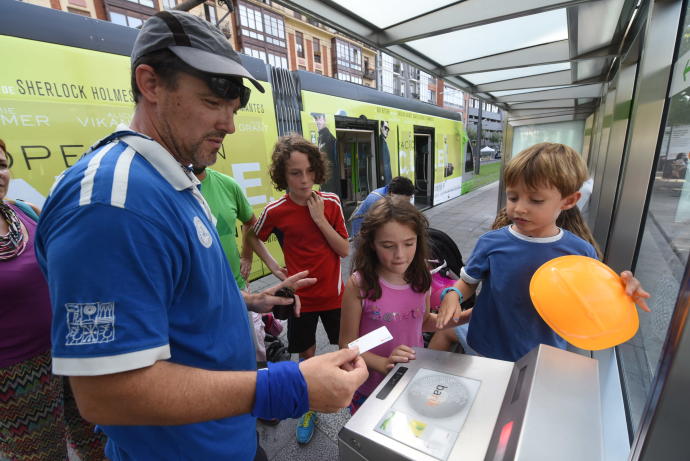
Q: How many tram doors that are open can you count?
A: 2